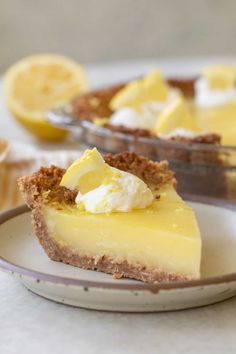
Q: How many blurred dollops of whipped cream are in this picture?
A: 3